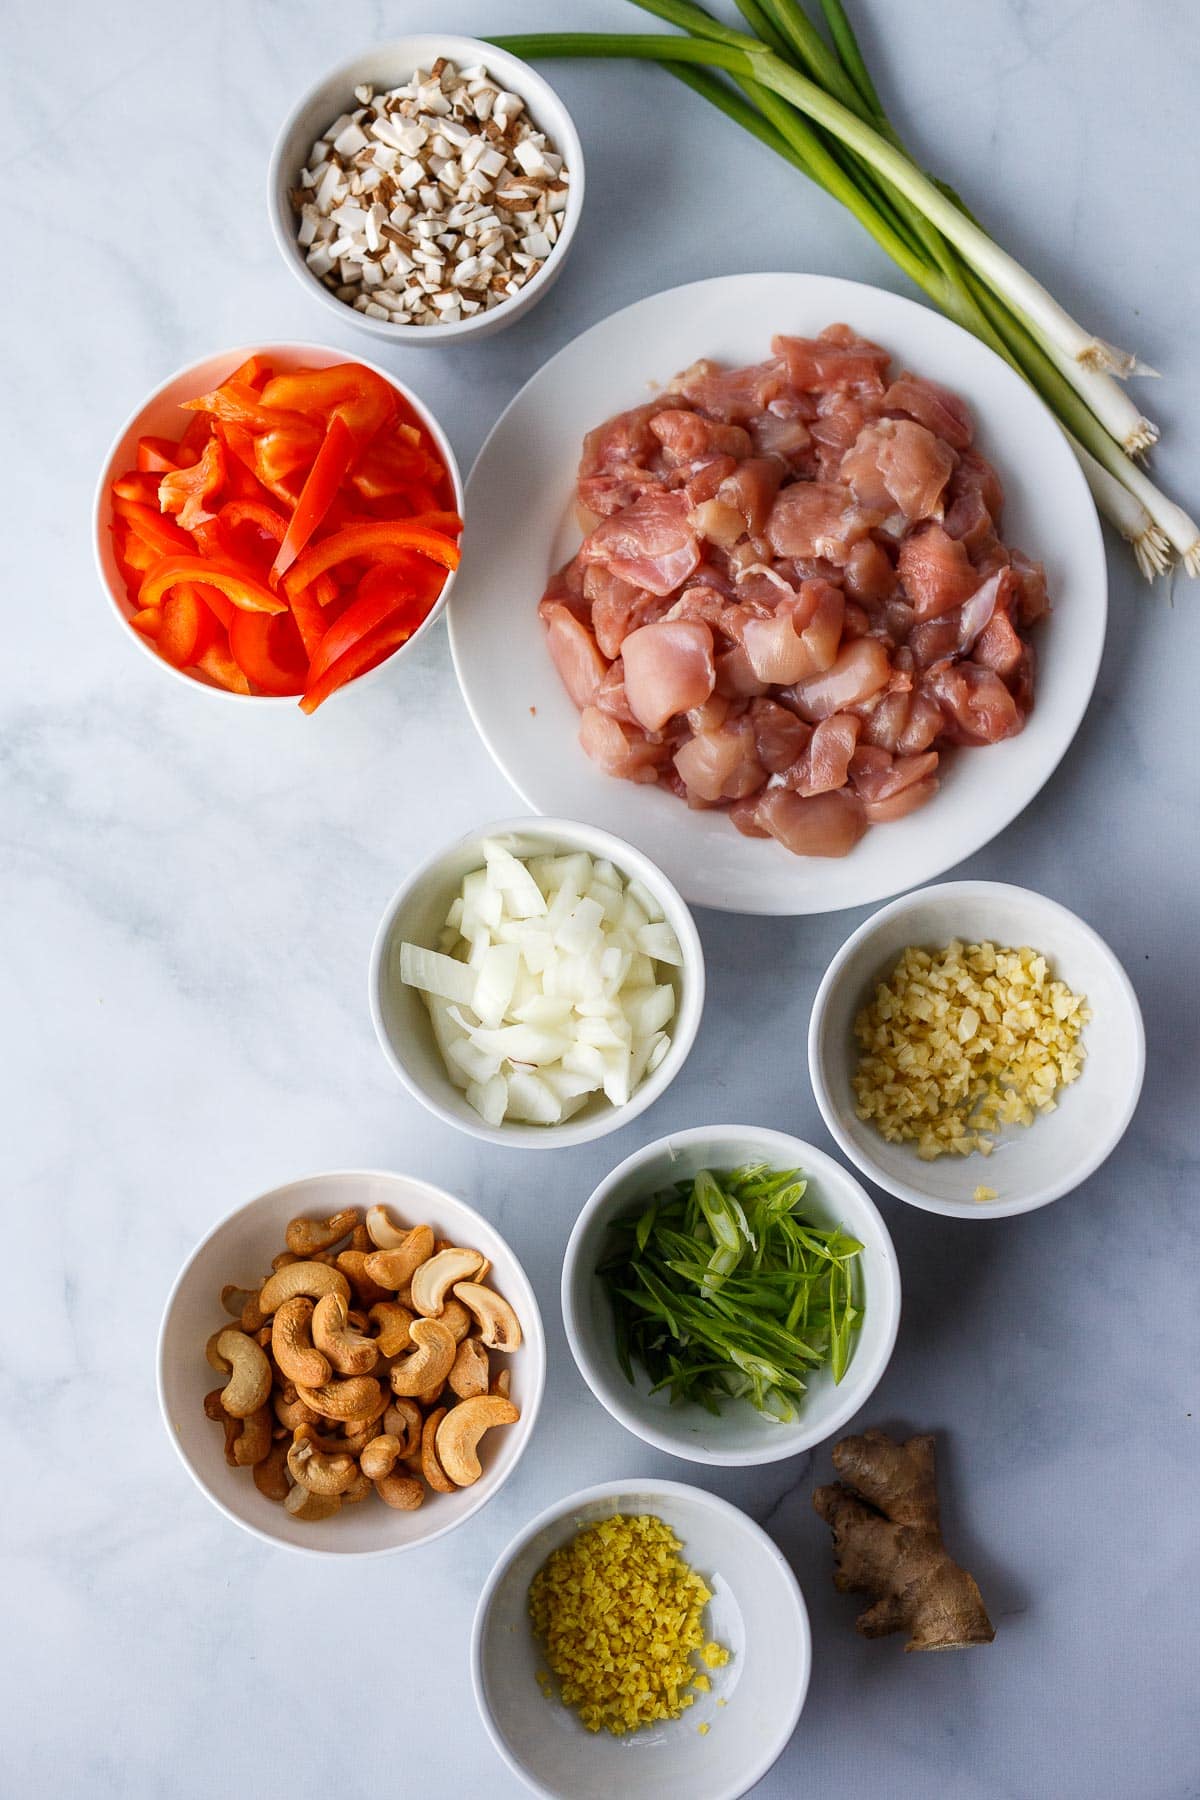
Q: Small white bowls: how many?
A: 7